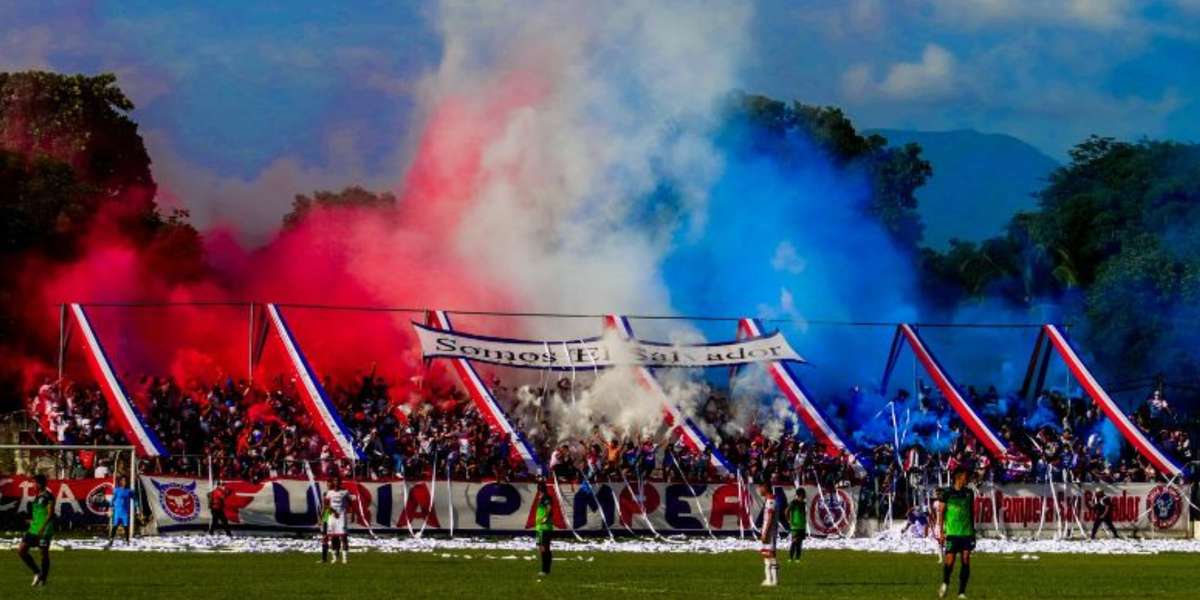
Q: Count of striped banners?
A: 7